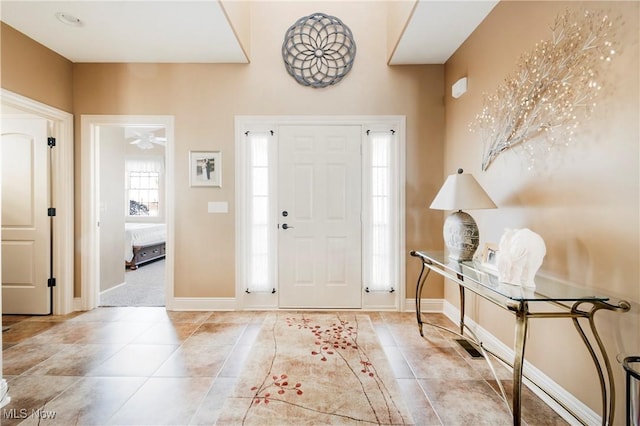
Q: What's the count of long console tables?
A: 1